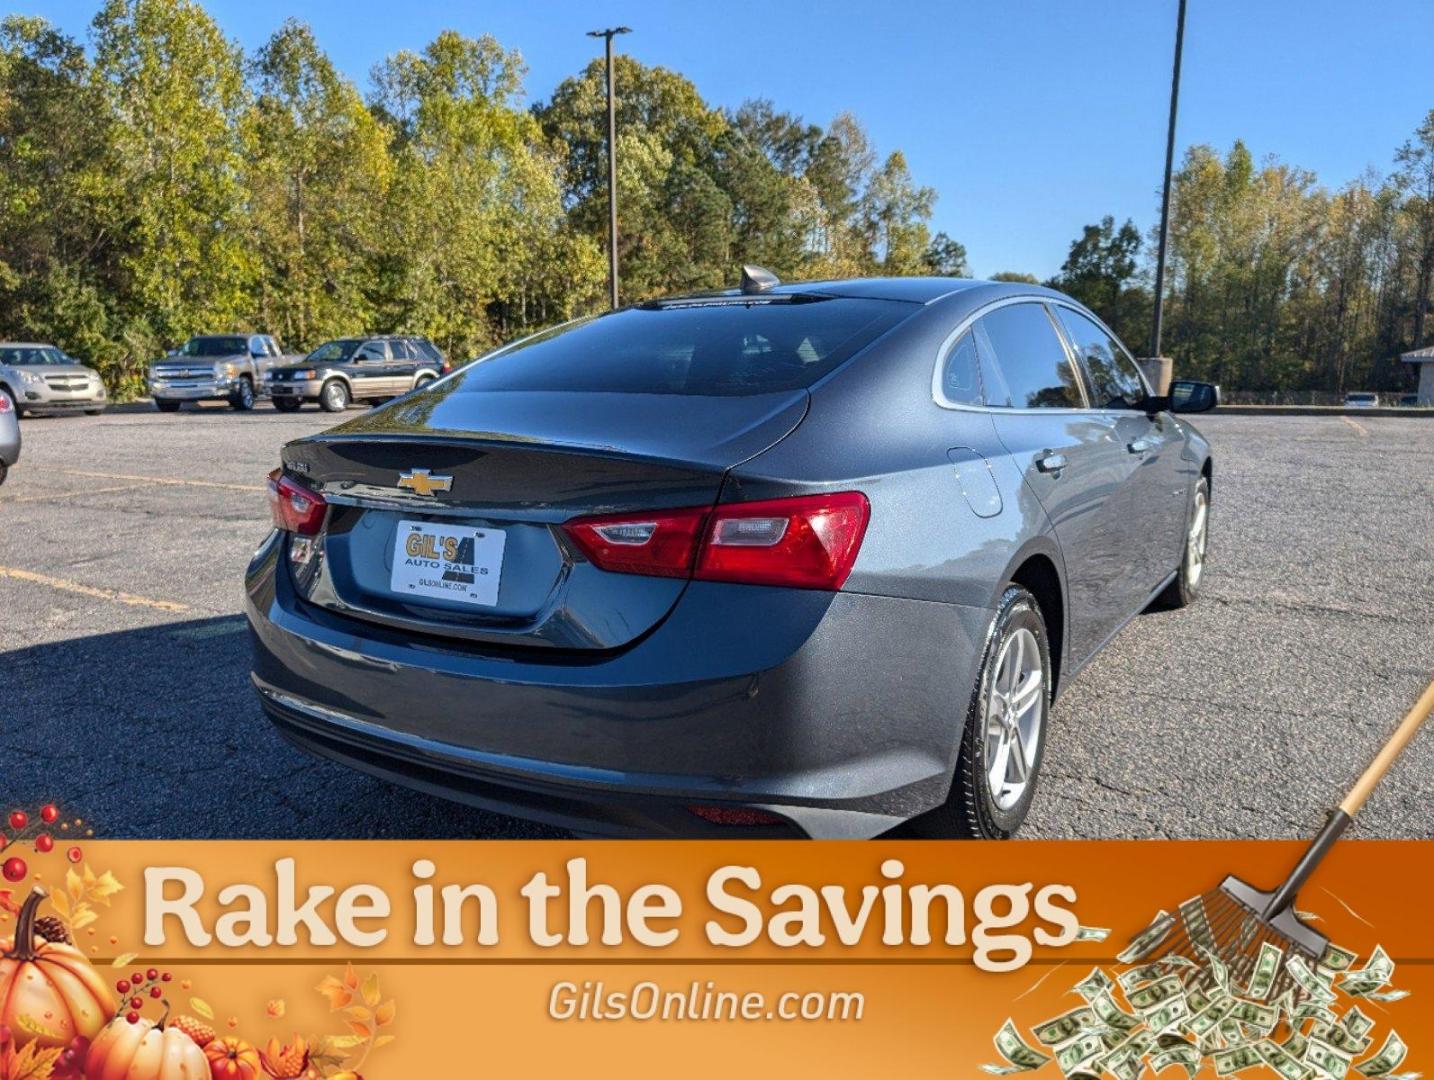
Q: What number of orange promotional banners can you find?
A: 1